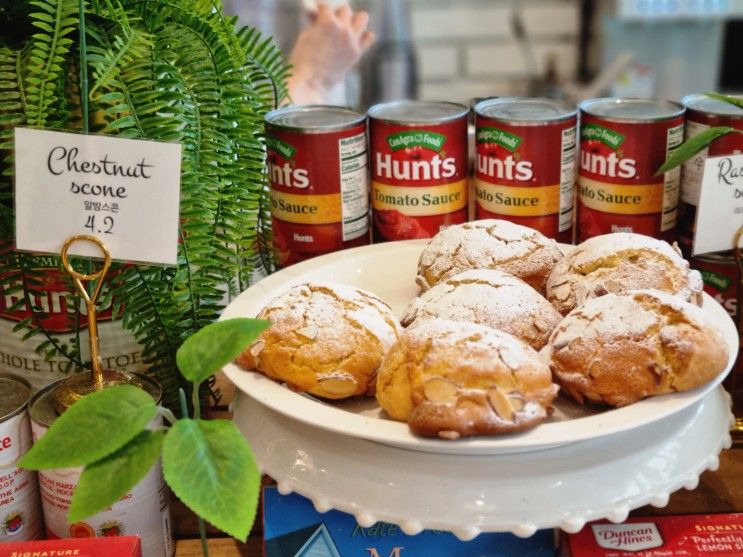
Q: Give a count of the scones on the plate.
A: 6